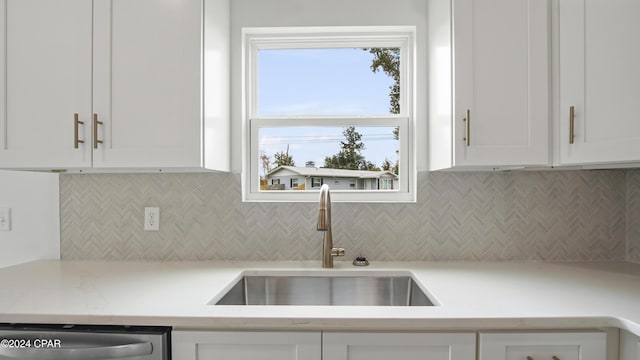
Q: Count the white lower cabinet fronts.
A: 3